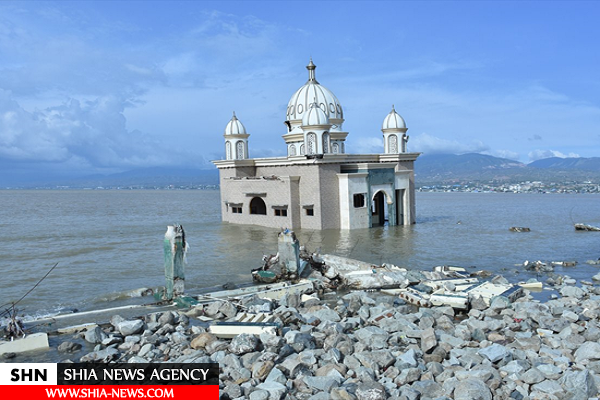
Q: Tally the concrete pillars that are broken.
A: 2